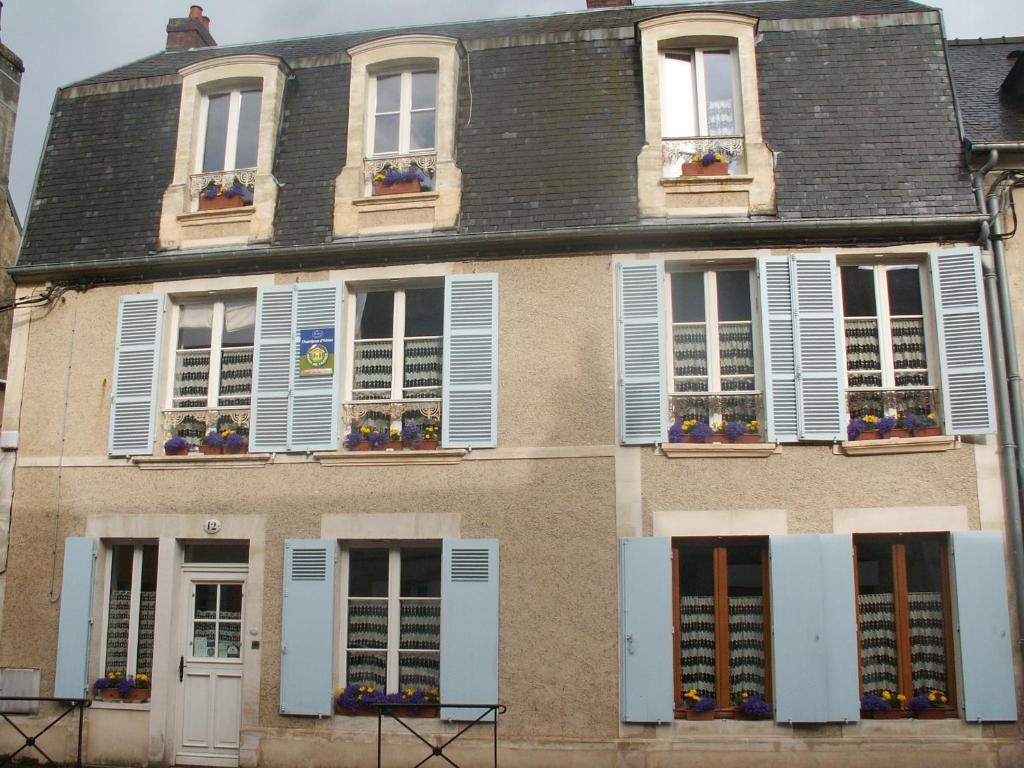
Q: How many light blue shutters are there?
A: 15